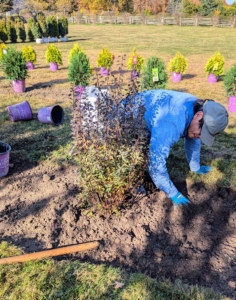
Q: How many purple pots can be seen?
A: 12